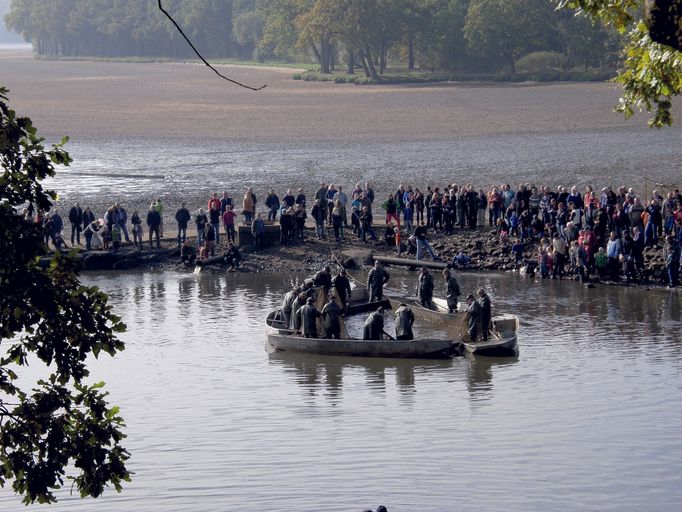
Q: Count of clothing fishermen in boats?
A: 14